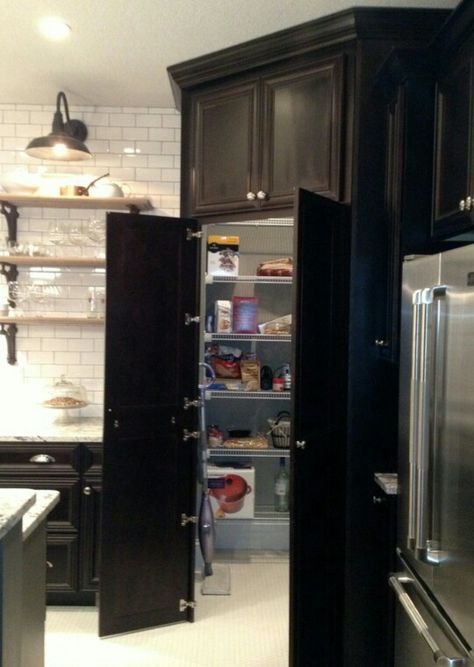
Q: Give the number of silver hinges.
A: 6